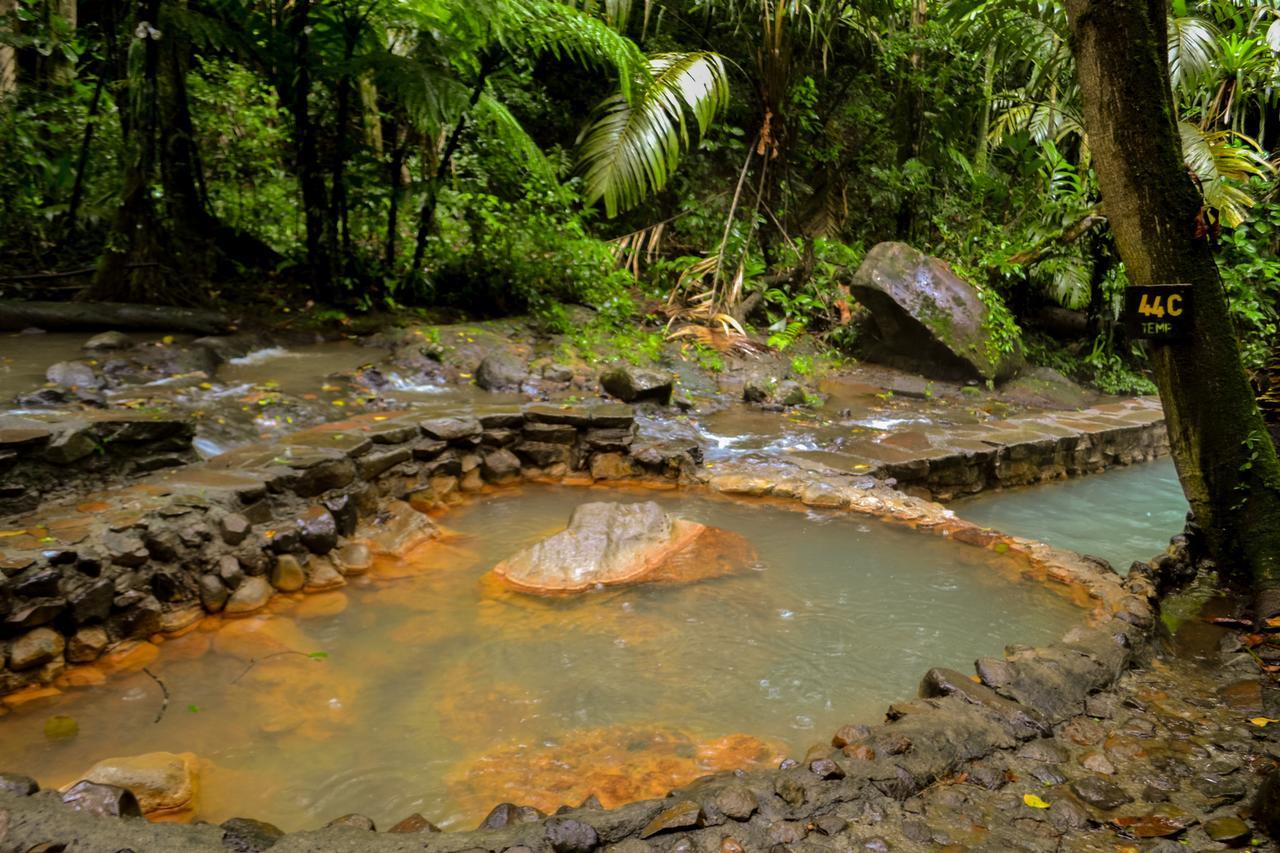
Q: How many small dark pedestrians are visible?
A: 0